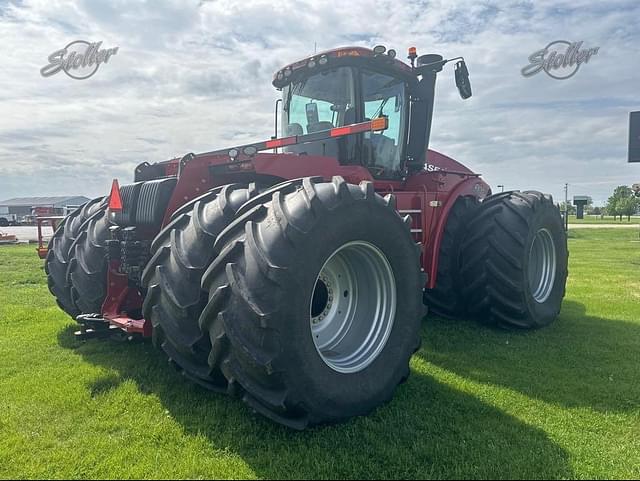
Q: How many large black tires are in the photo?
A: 6